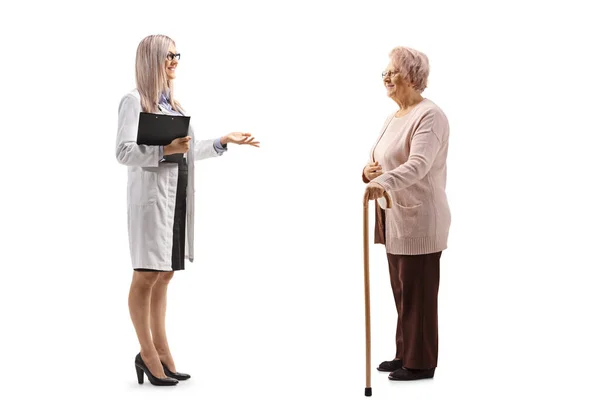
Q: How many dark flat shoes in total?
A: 2